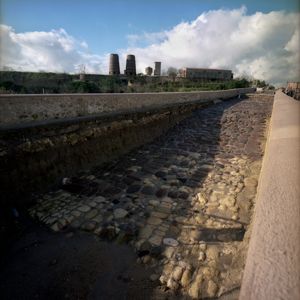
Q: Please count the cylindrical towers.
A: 2